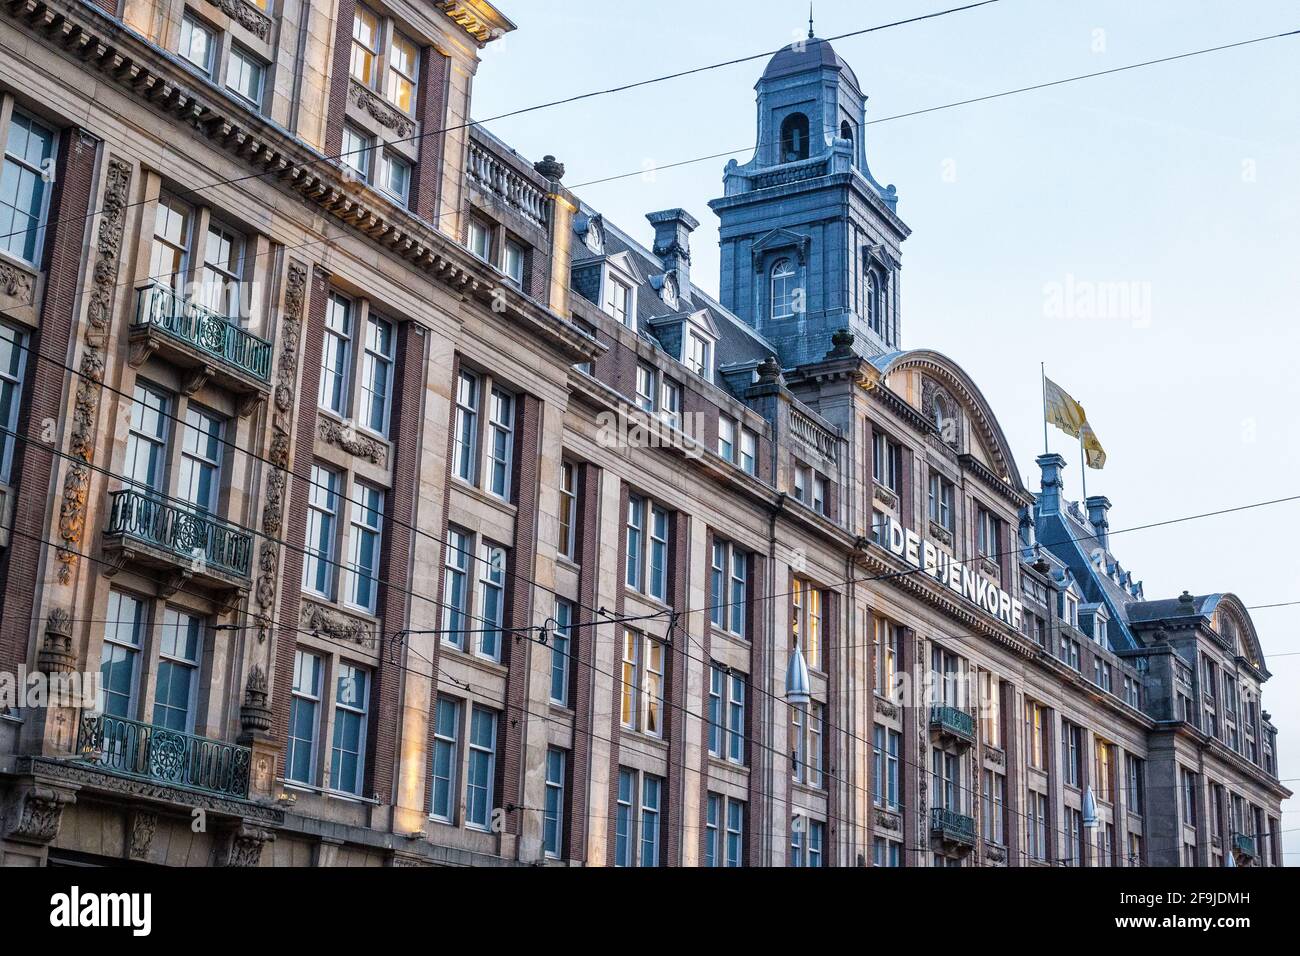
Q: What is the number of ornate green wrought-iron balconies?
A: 6